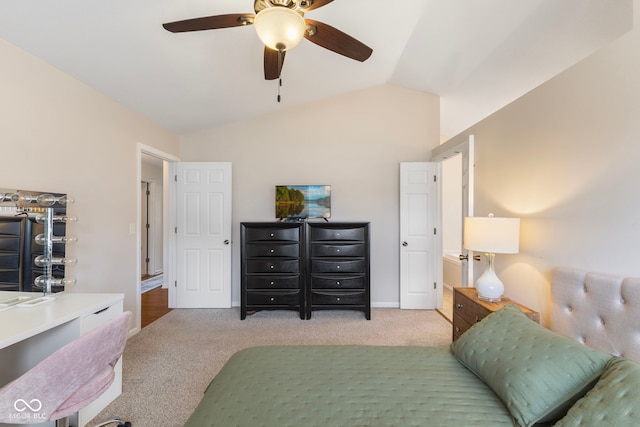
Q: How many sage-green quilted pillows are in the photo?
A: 2